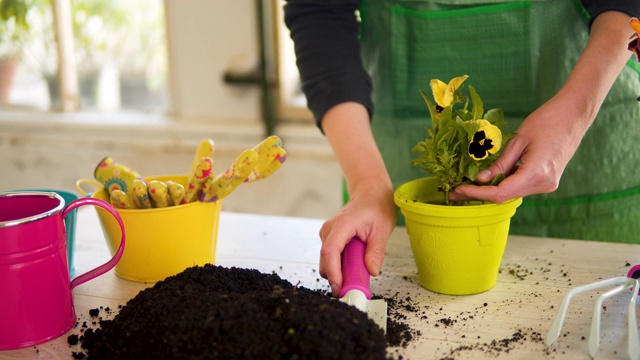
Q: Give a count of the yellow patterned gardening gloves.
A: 2